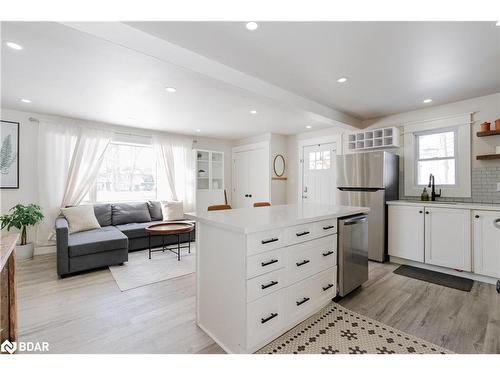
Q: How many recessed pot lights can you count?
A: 9